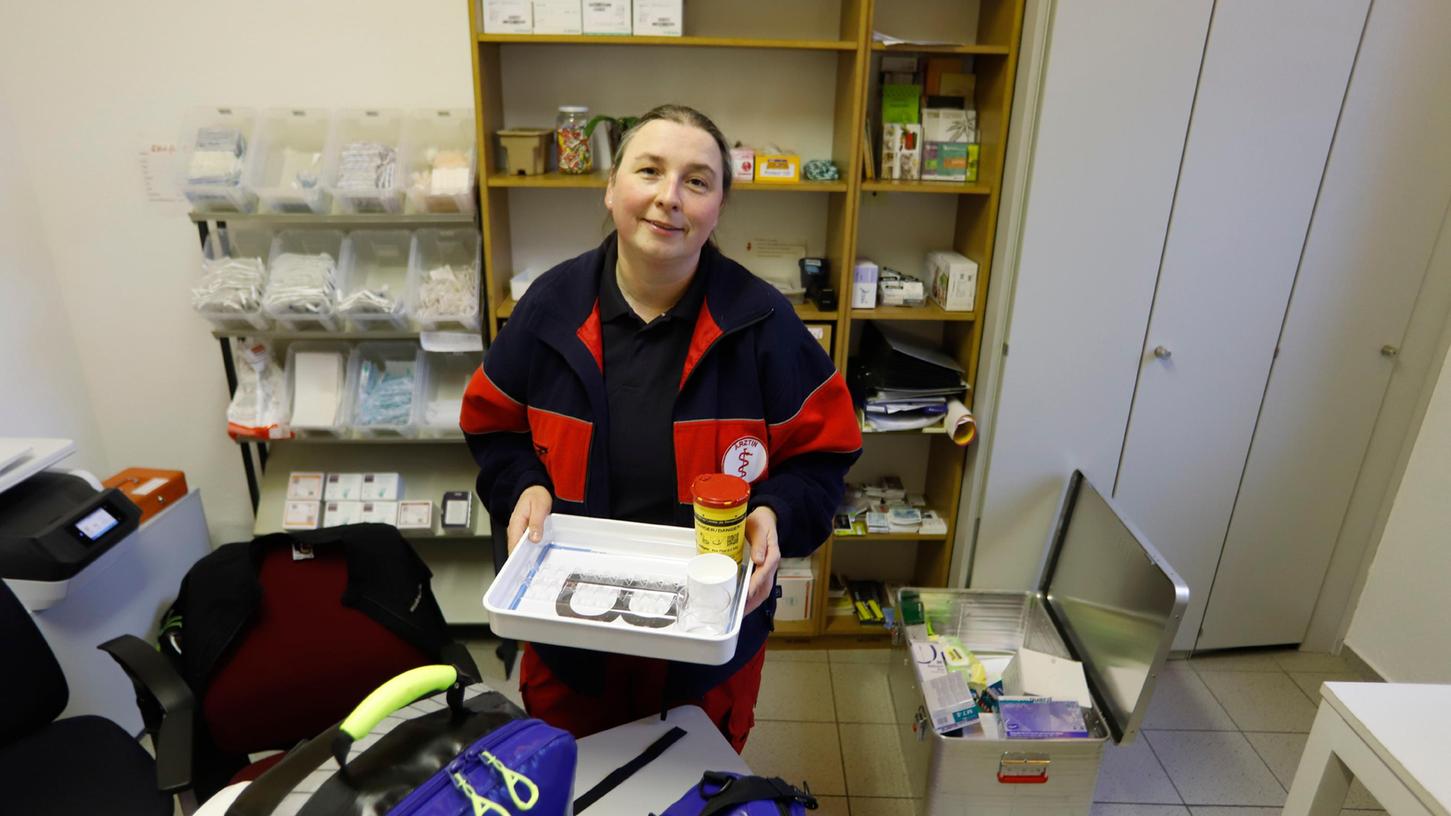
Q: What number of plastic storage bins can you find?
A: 11